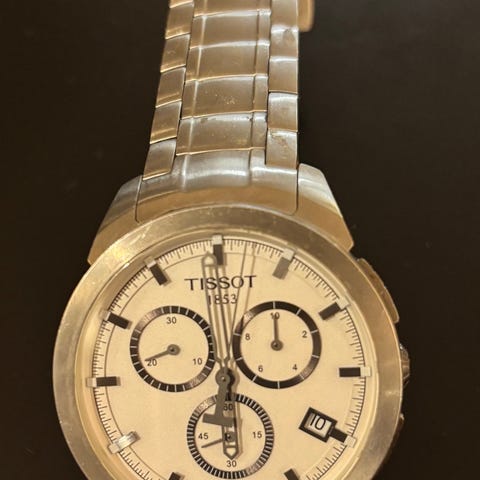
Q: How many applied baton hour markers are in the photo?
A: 11